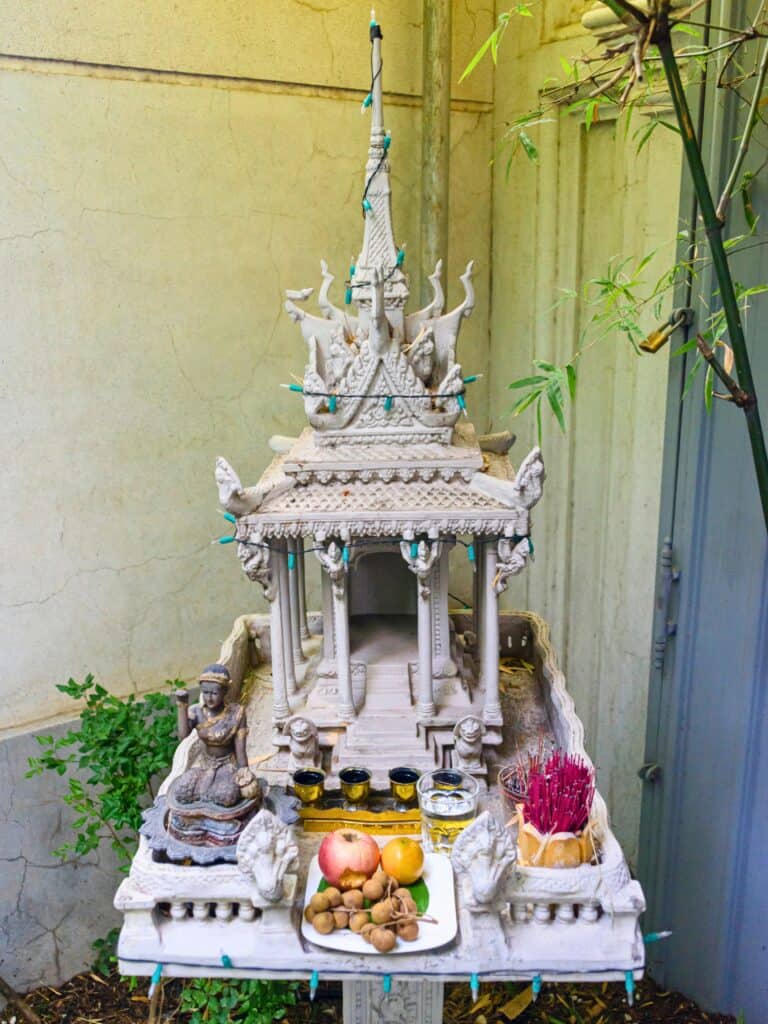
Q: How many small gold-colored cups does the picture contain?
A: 4